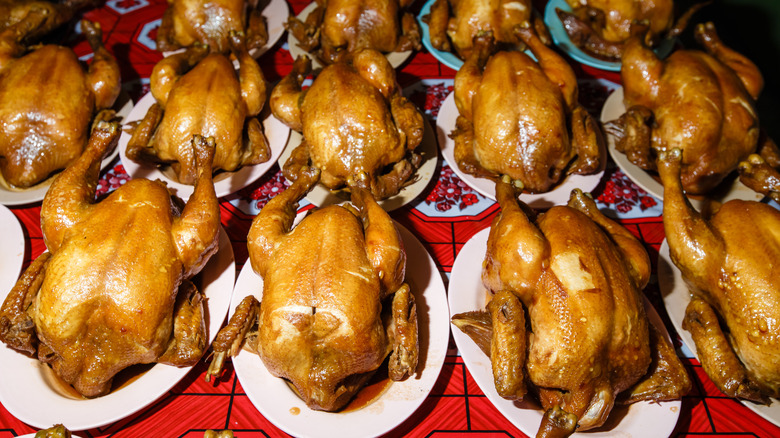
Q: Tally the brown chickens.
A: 14